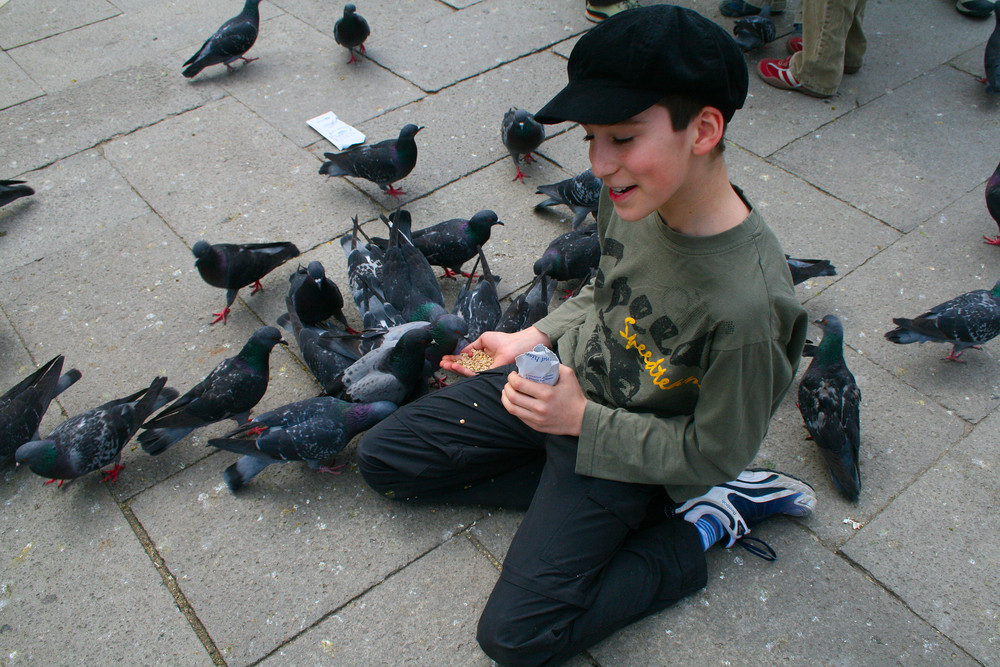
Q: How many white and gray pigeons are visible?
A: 1